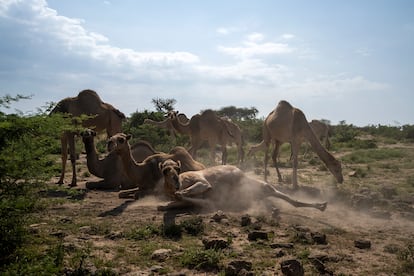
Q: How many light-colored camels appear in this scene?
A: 1